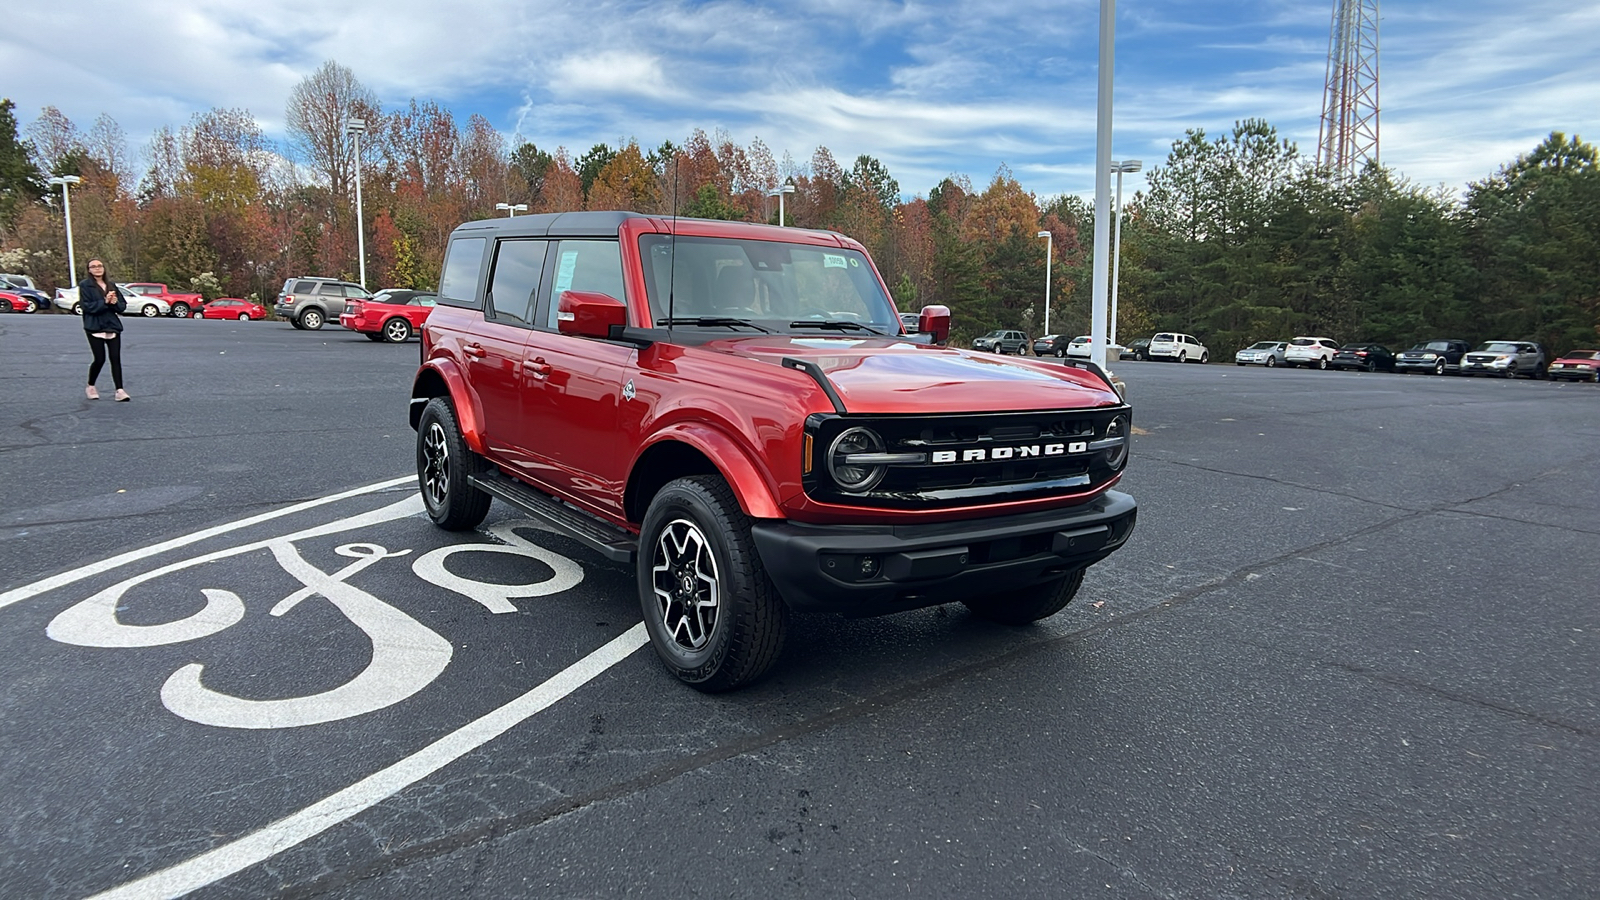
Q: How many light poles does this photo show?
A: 7